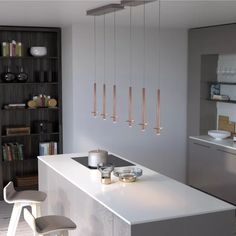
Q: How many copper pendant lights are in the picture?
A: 6